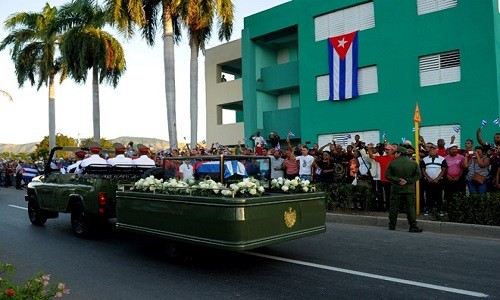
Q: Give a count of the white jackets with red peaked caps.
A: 4